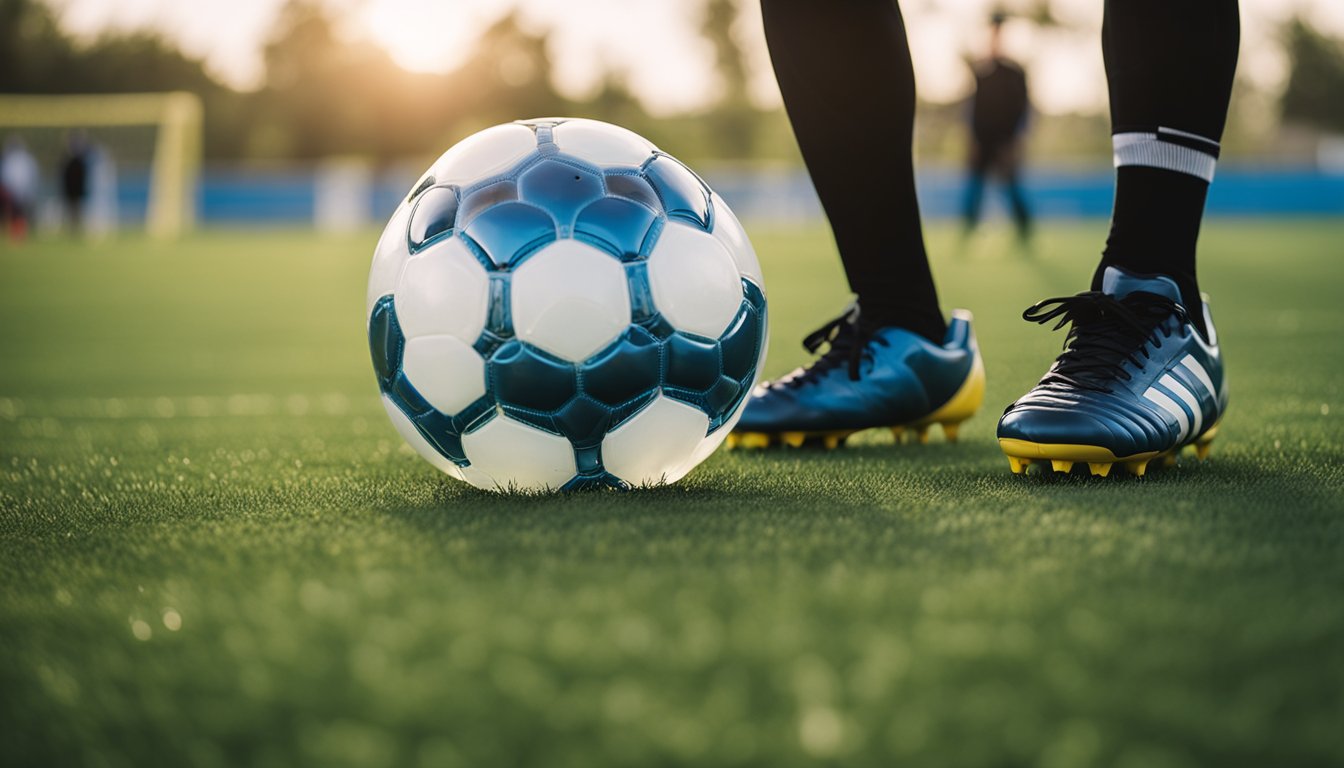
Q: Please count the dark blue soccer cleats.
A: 2